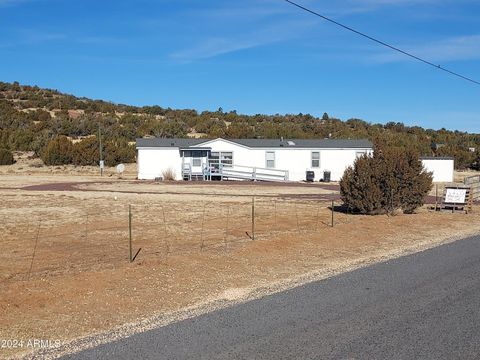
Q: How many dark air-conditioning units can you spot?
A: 2